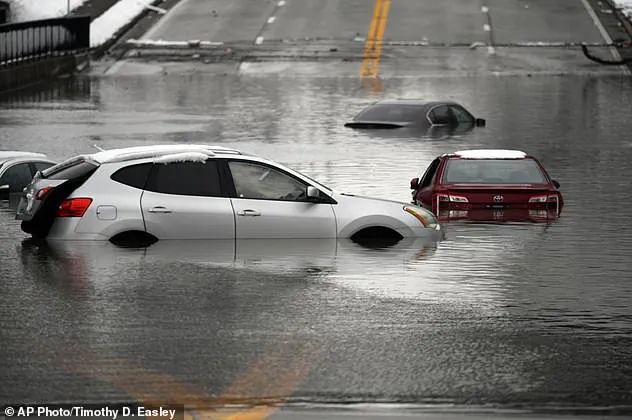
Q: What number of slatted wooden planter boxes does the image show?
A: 0